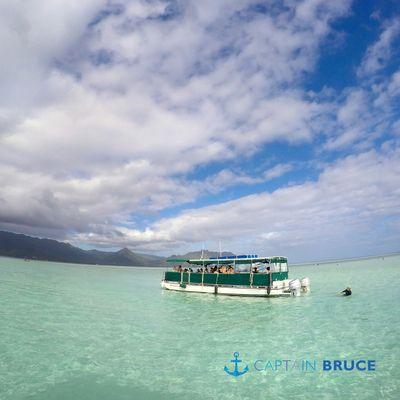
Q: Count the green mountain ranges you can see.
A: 1